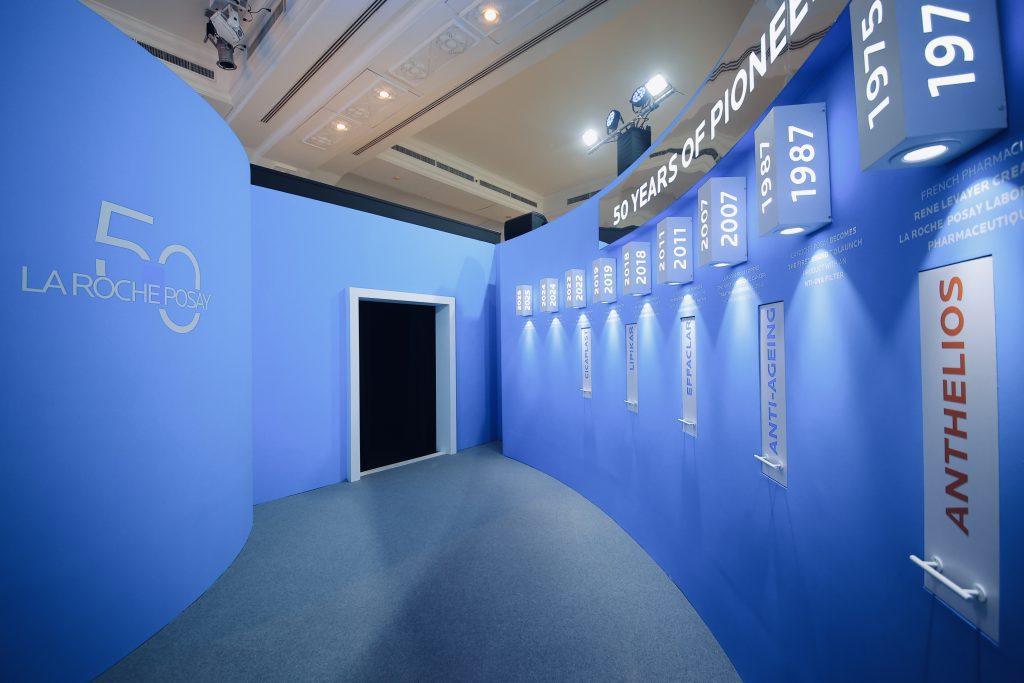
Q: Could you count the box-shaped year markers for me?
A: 9